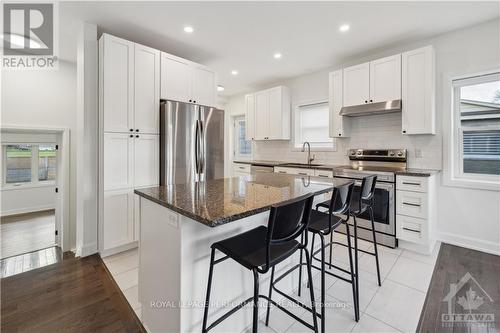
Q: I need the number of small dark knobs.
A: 13